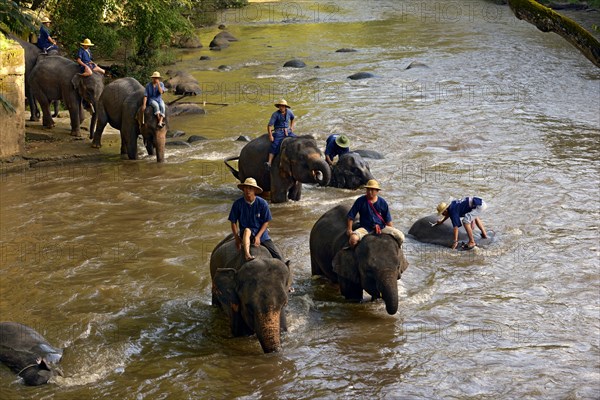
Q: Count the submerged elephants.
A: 3